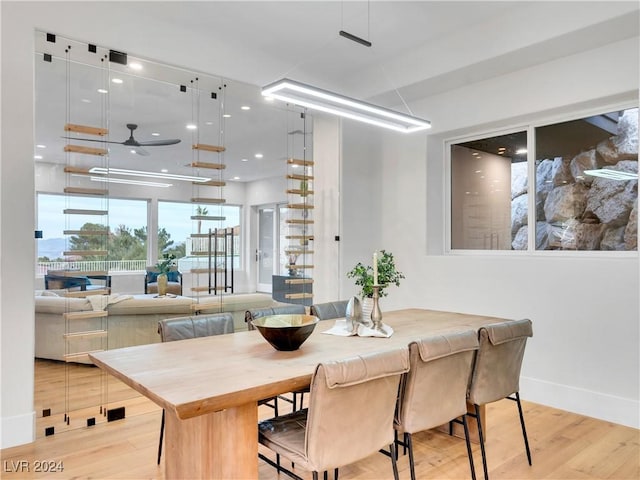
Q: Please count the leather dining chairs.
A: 6